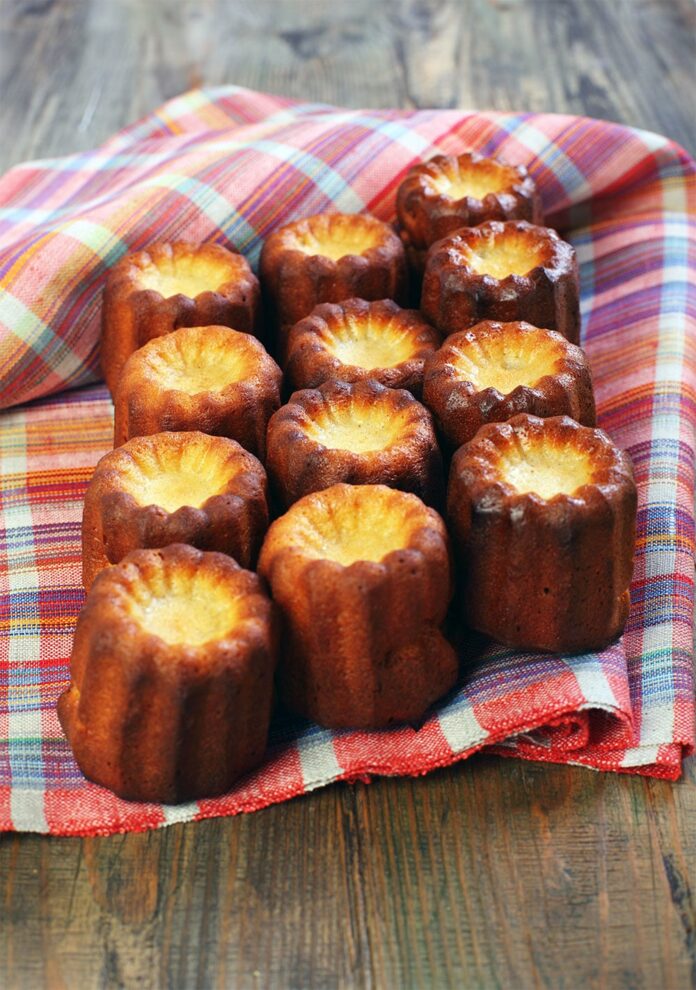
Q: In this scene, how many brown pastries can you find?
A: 12